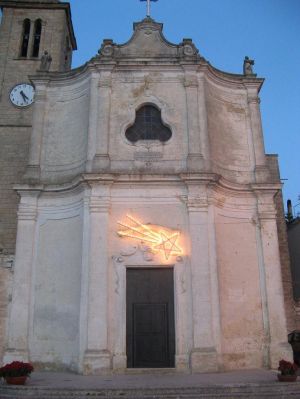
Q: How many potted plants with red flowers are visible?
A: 2